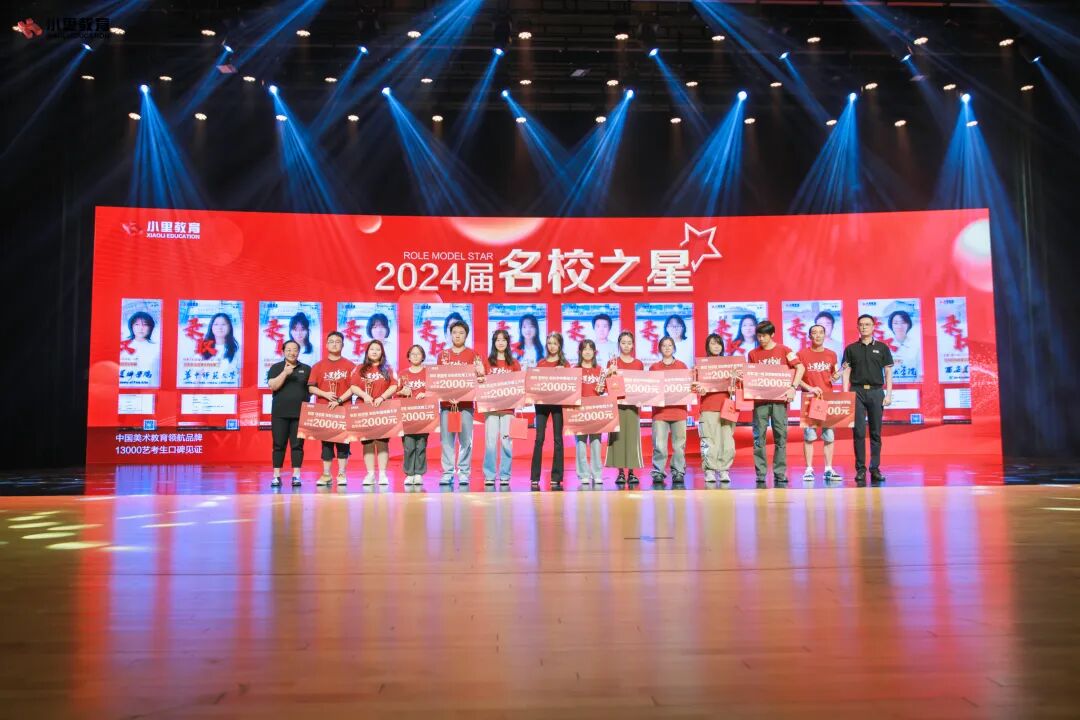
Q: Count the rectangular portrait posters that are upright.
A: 12